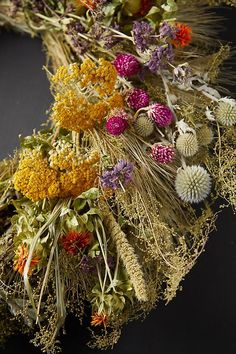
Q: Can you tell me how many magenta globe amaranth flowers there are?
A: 5